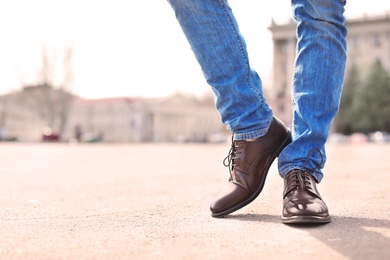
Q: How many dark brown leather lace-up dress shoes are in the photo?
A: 2